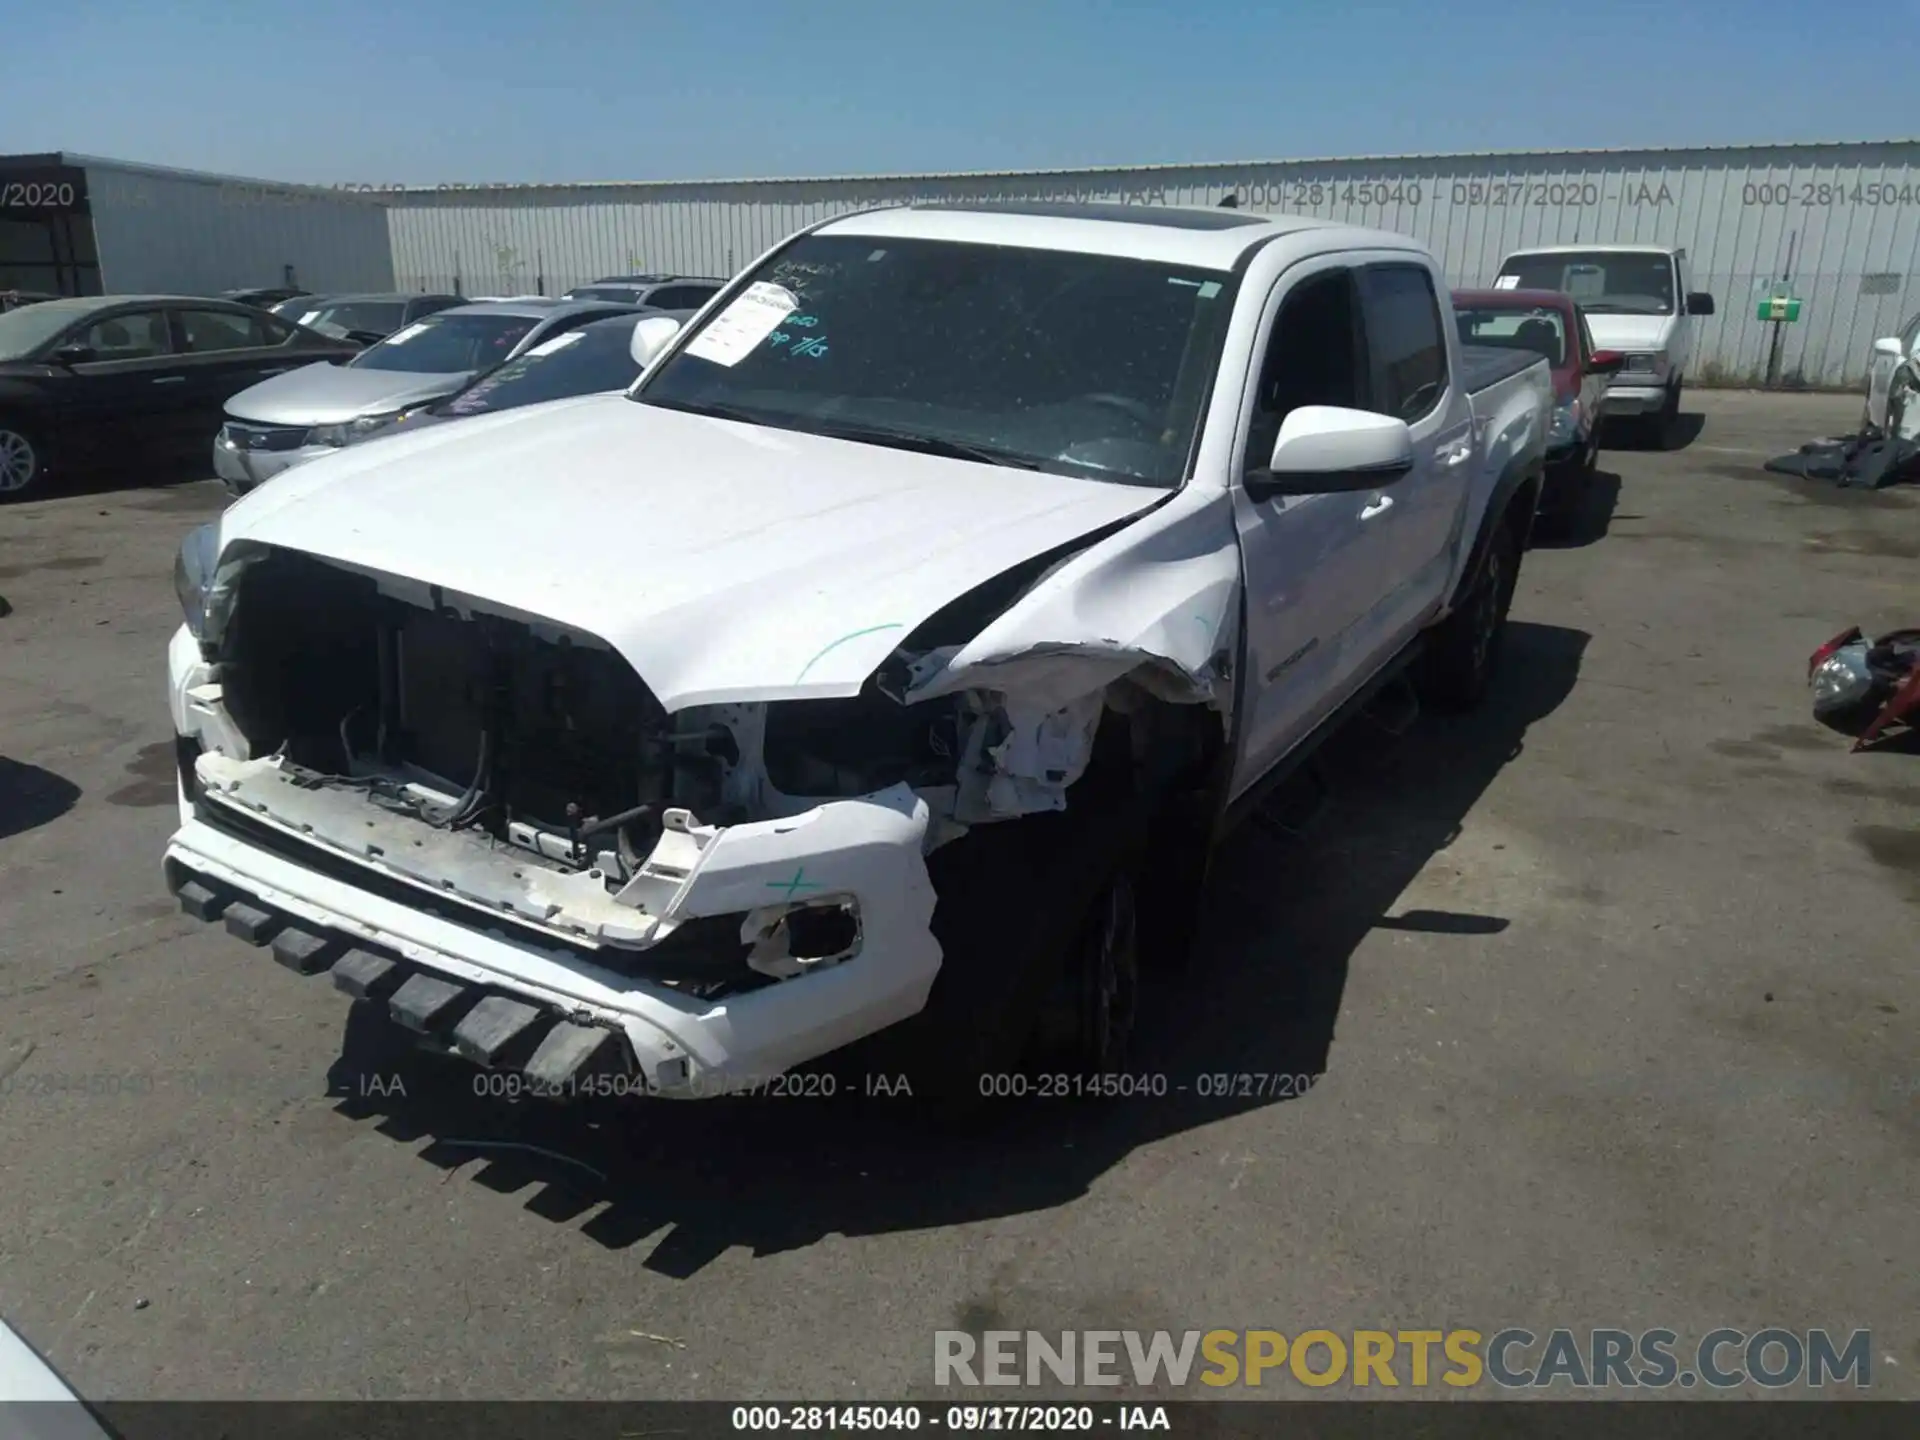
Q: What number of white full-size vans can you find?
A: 1